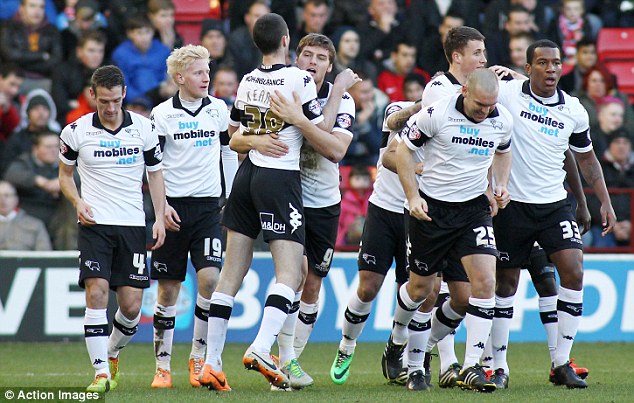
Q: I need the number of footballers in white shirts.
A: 8